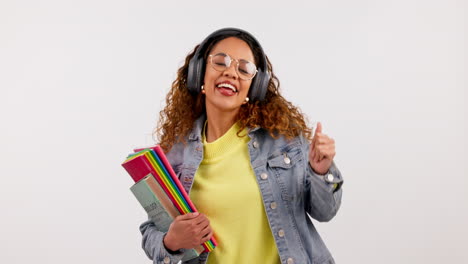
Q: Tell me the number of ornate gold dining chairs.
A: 0